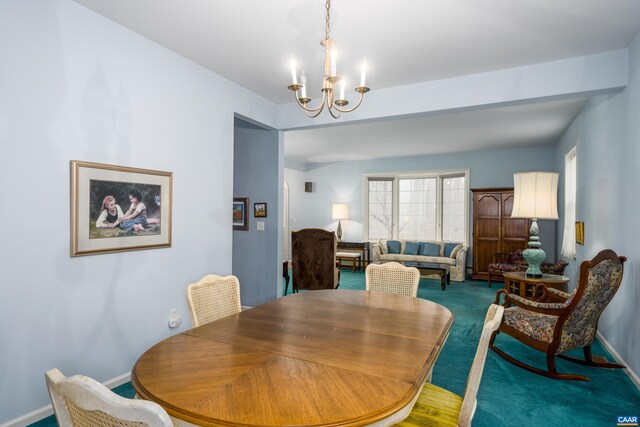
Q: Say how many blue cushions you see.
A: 4